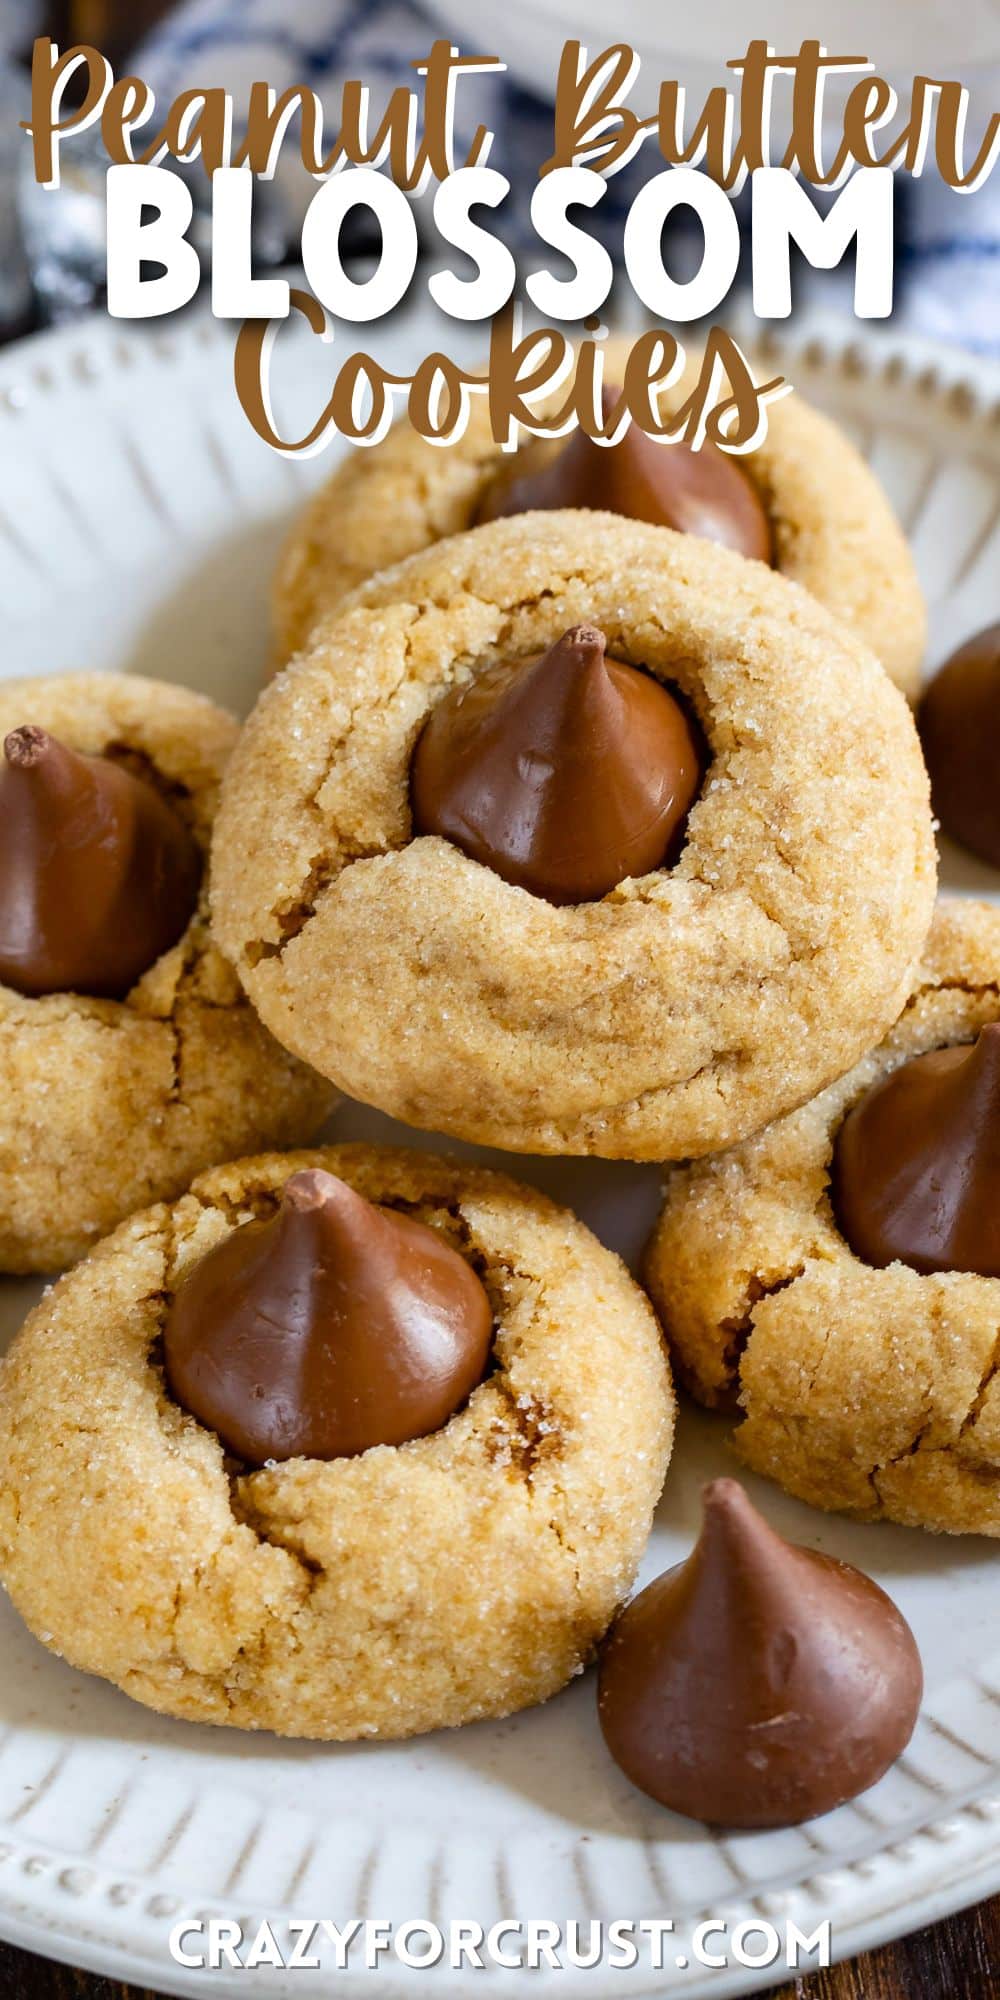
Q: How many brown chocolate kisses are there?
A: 7